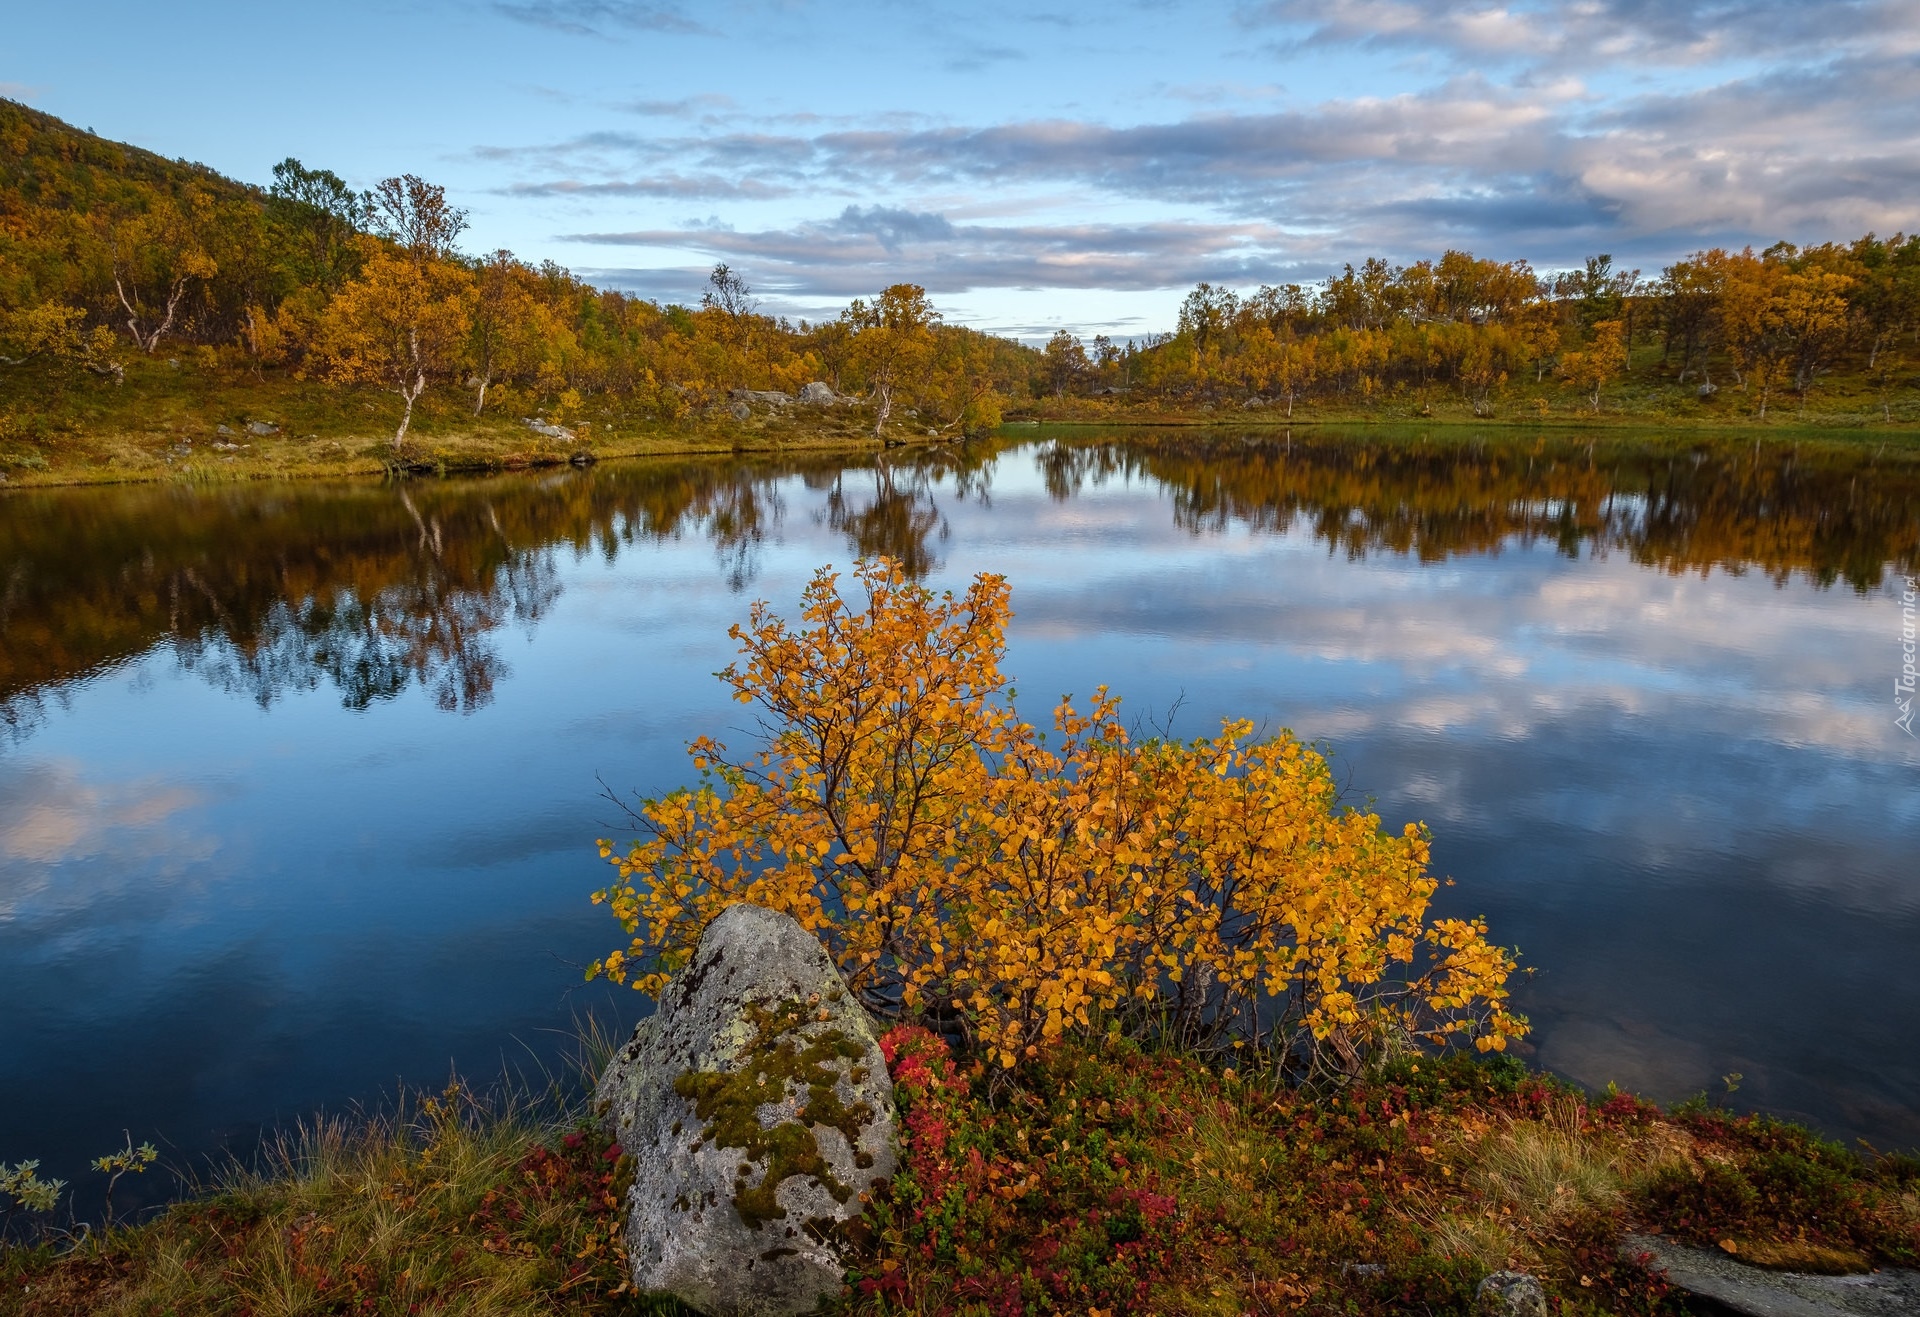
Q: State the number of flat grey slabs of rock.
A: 1